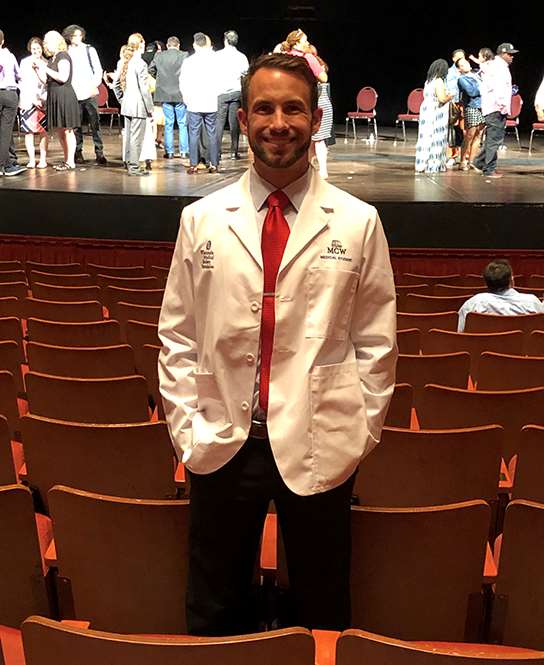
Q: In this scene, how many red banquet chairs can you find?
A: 5